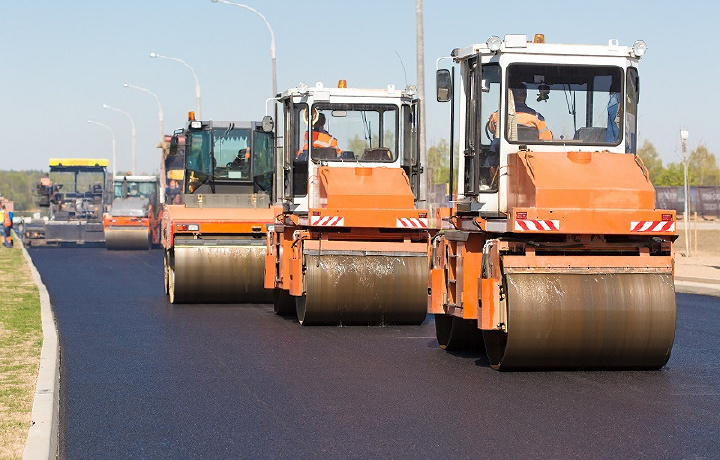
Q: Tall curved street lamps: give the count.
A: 5